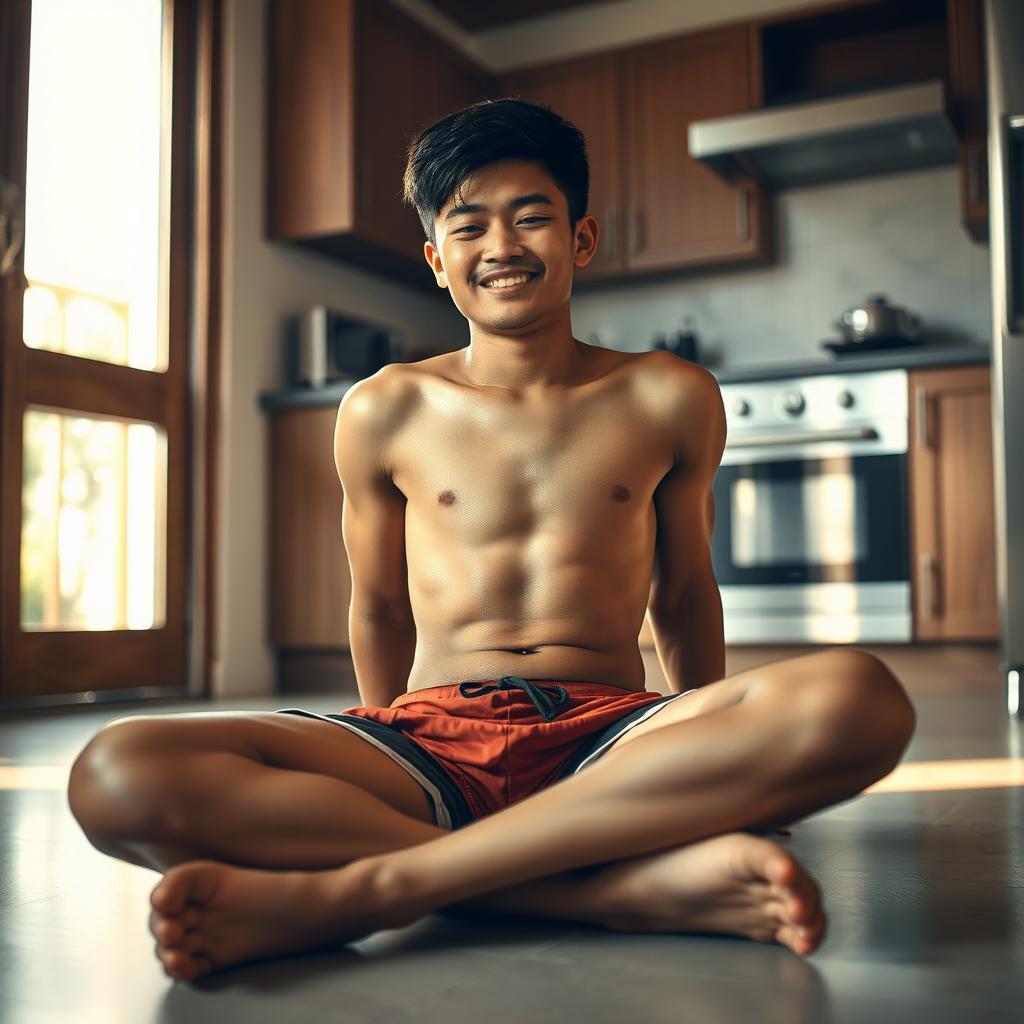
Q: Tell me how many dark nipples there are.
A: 2